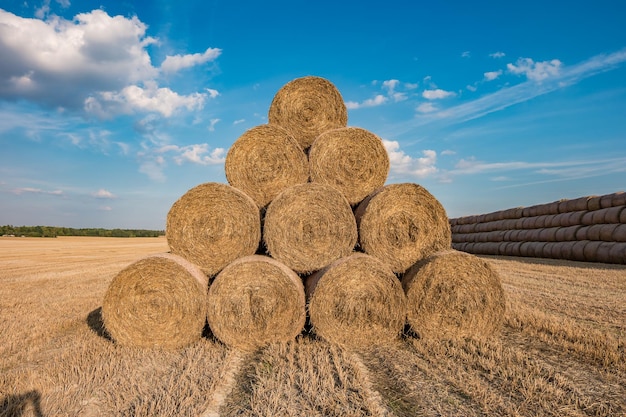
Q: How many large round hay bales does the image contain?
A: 10